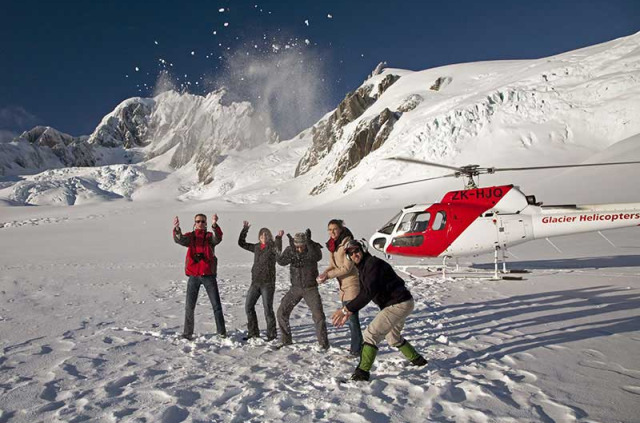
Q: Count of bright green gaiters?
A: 2